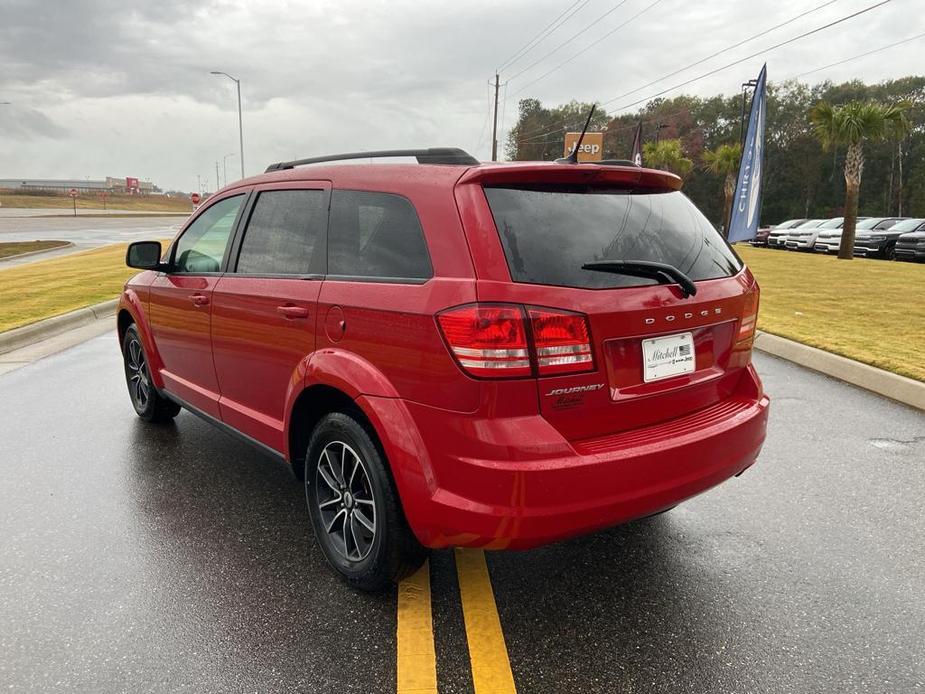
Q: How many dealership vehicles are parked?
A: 6